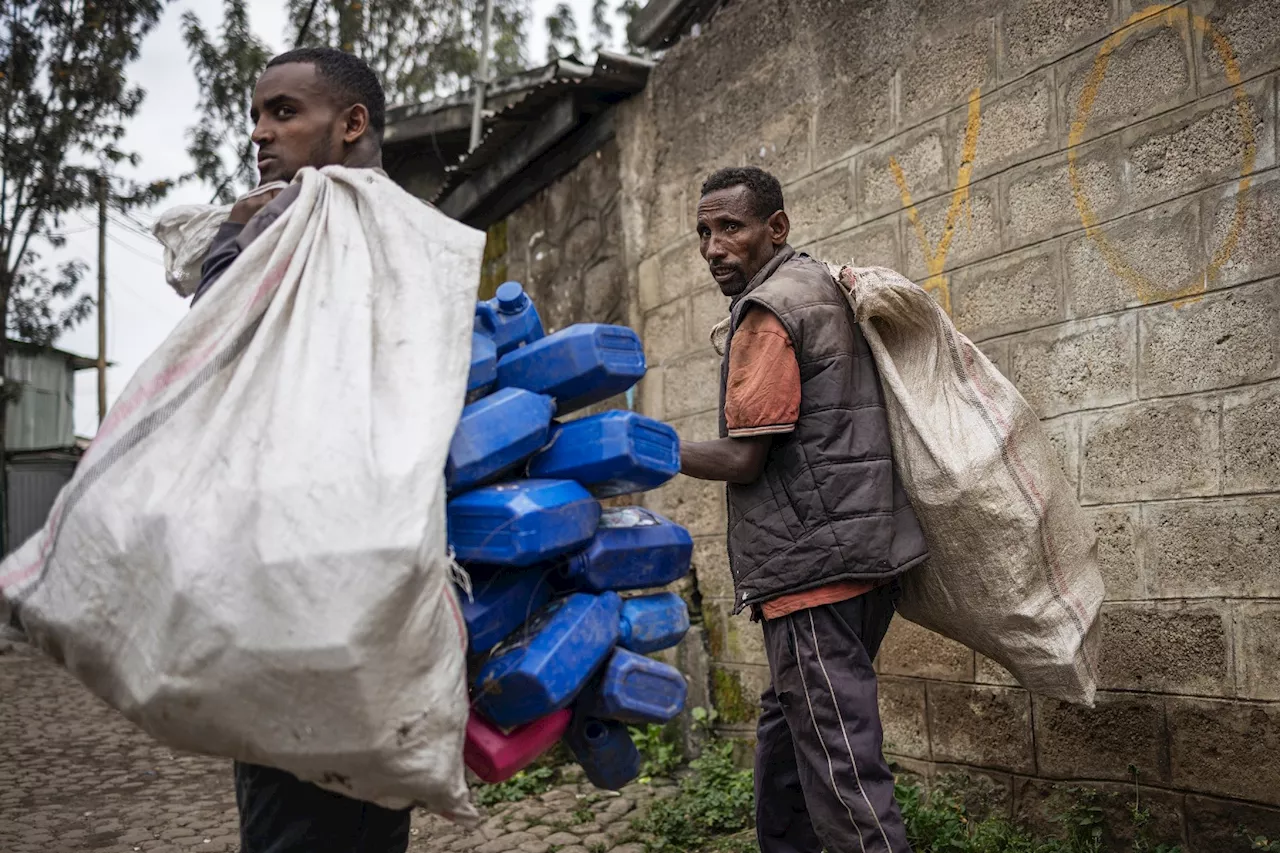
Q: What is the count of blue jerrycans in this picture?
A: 12